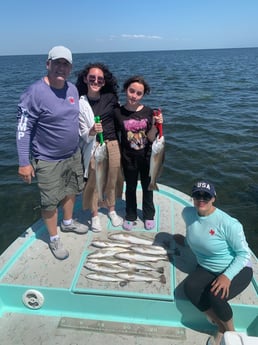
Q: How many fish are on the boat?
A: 12